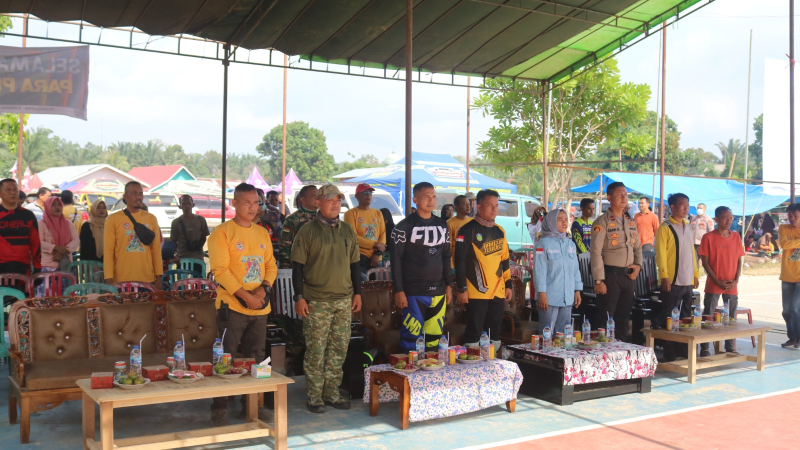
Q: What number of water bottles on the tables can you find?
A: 13